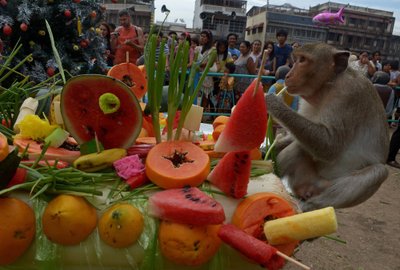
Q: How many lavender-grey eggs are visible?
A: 0